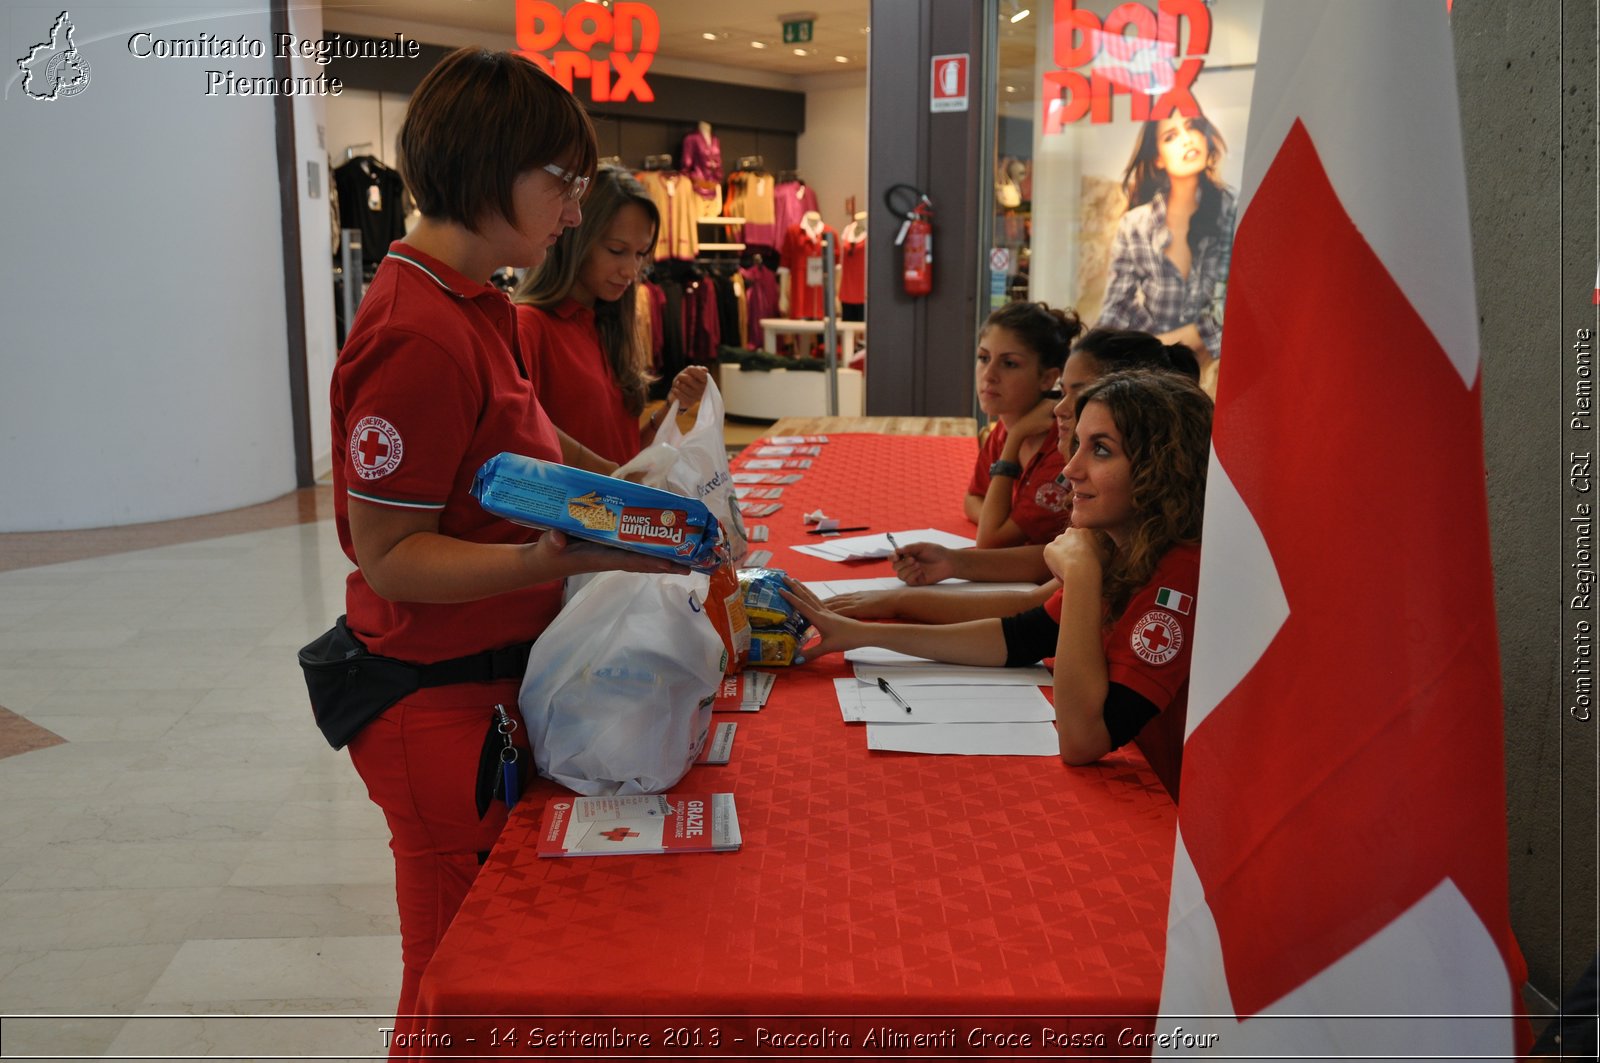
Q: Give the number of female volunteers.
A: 5